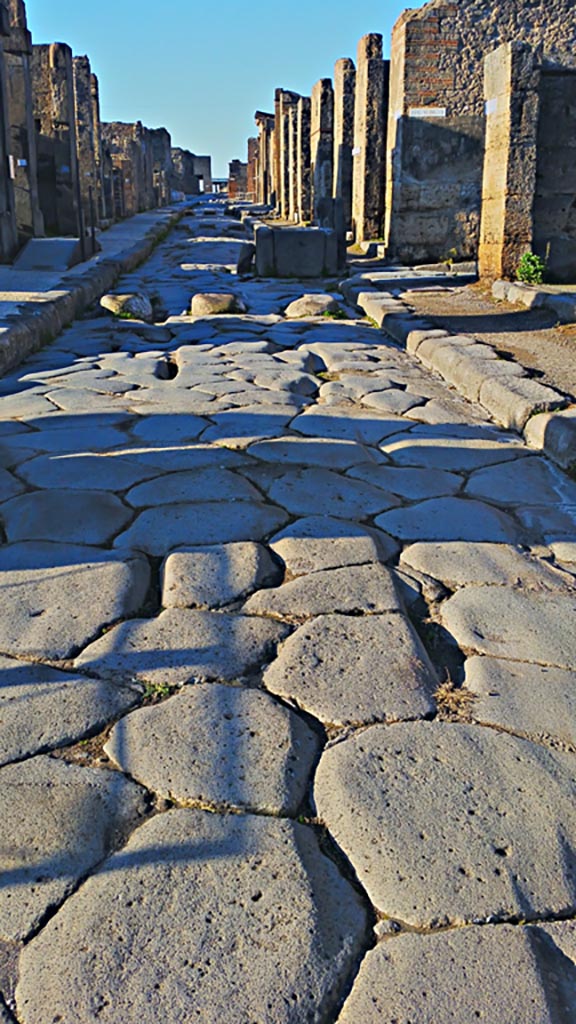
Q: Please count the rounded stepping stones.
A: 3